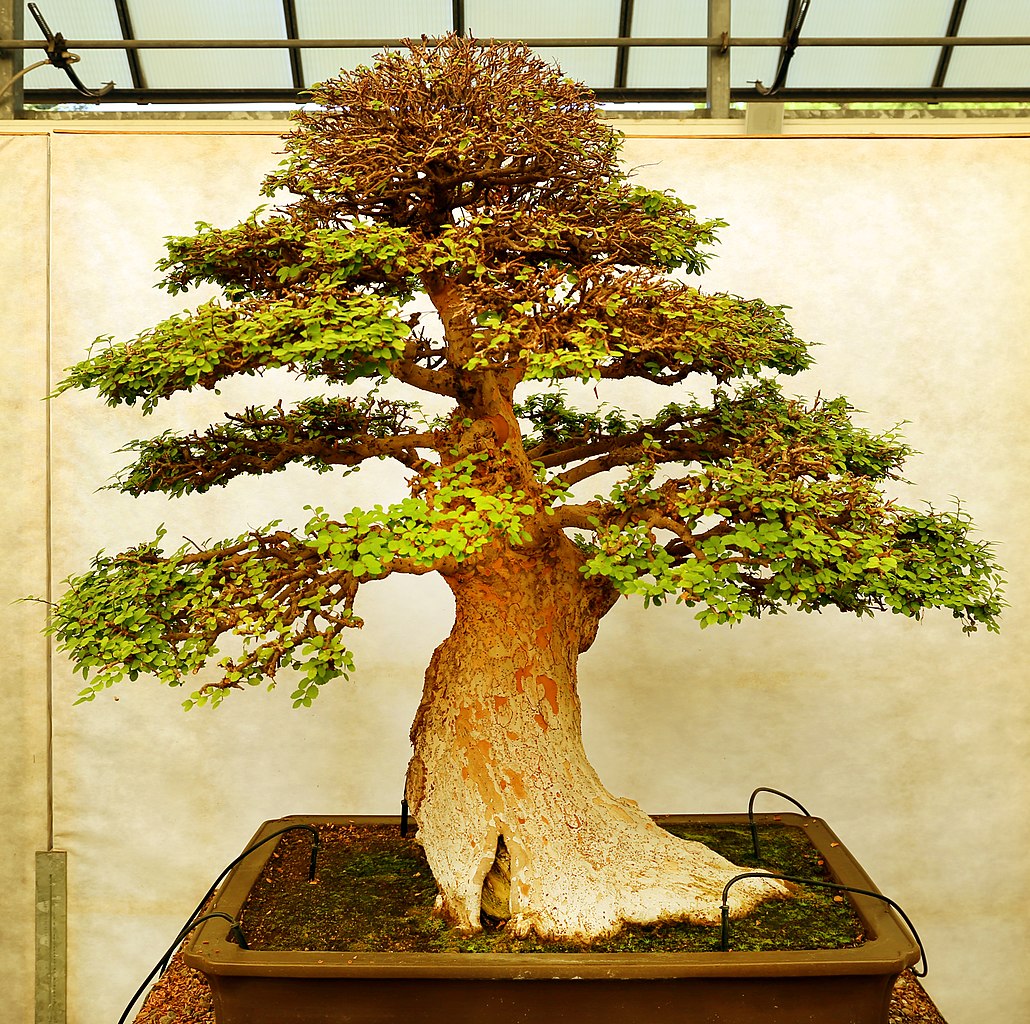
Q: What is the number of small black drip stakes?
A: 5